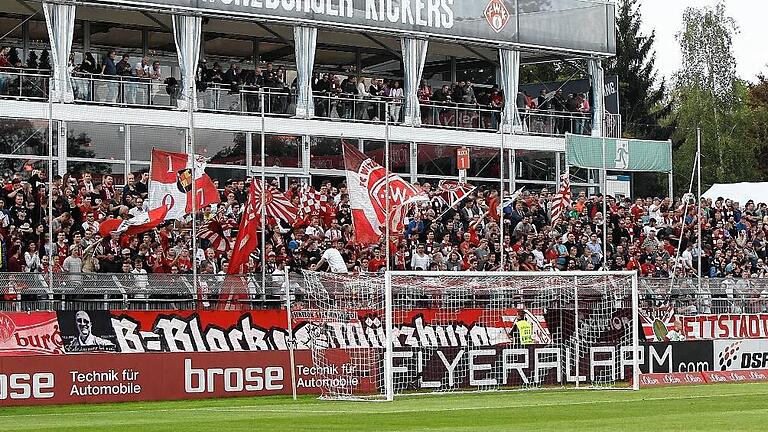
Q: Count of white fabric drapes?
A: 6